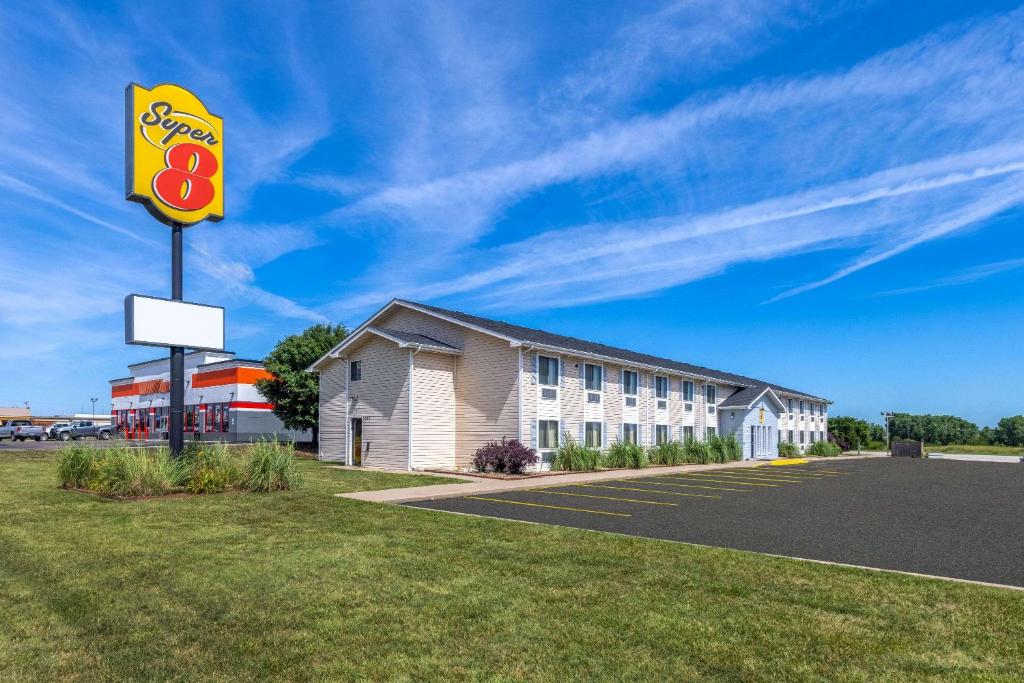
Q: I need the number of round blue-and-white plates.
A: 0